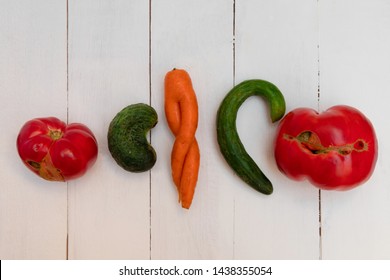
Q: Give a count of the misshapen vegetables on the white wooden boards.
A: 5